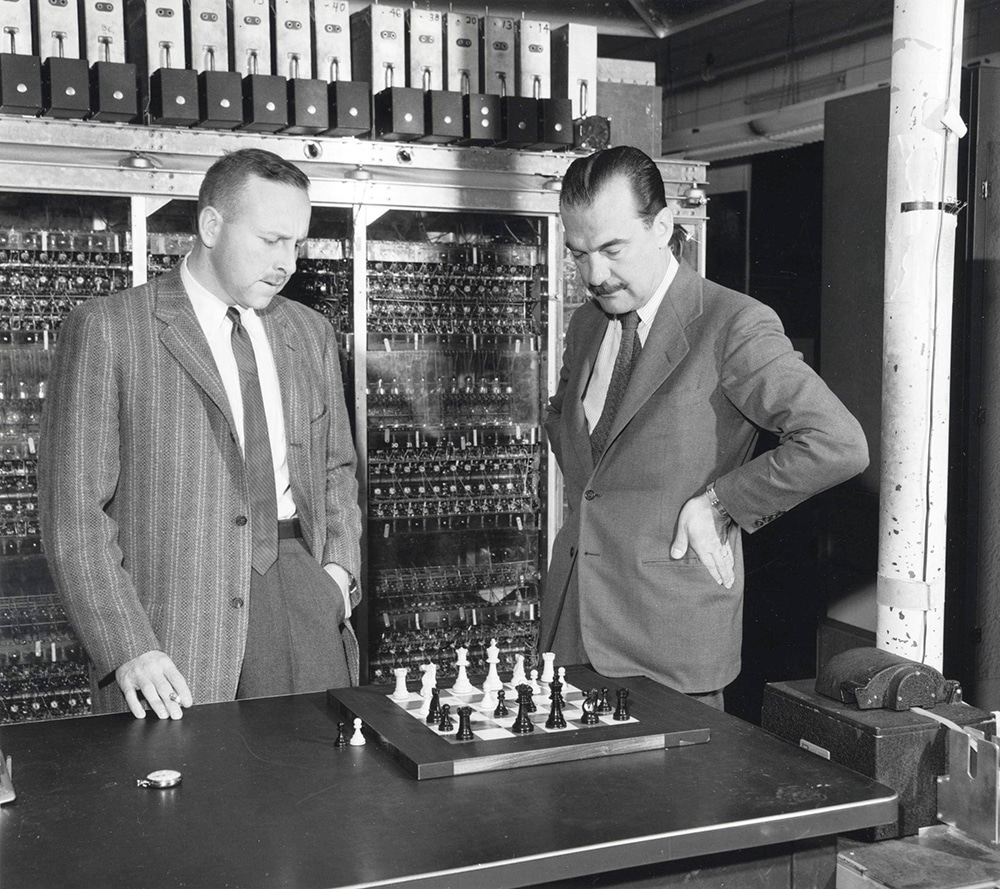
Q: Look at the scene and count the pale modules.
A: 14